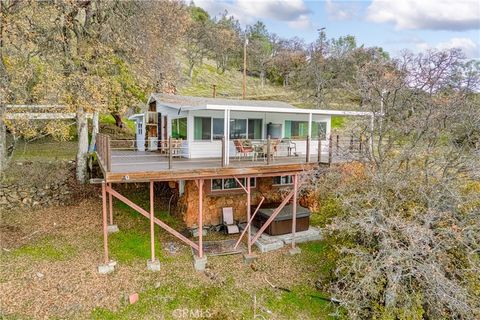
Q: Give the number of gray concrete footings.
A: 6